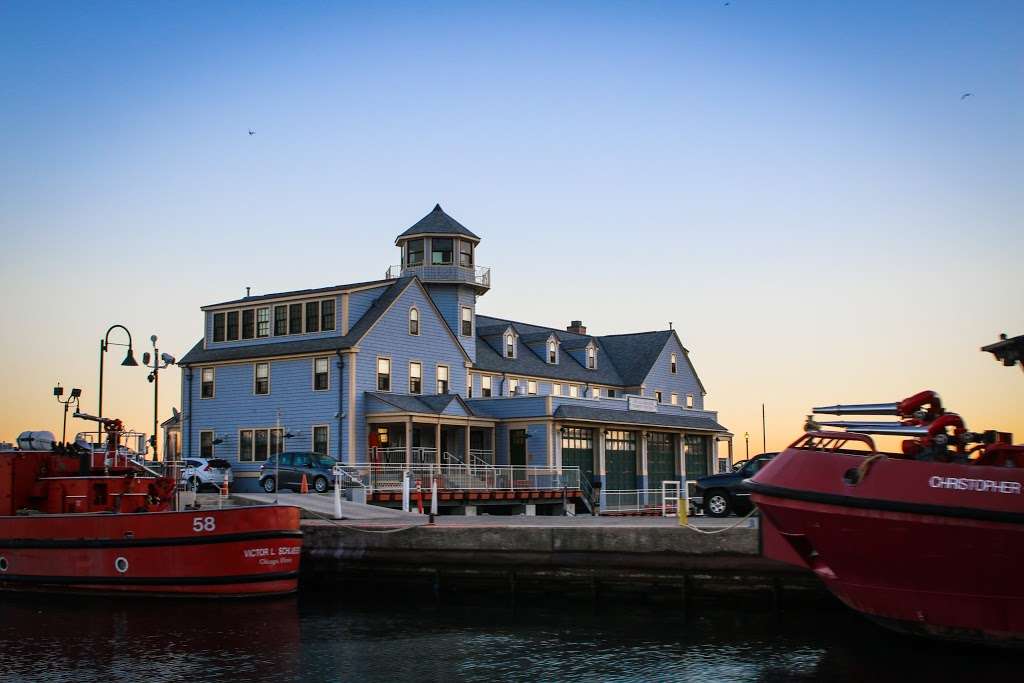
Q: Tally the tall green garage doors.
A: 4